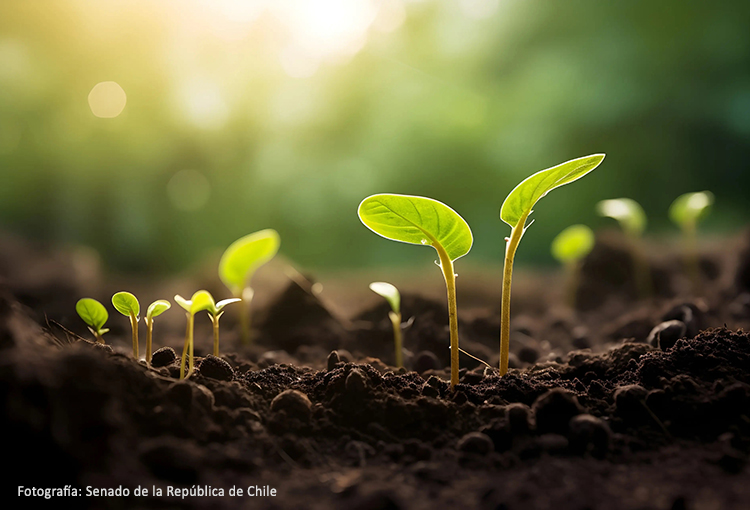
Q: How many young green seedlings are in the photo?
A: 12